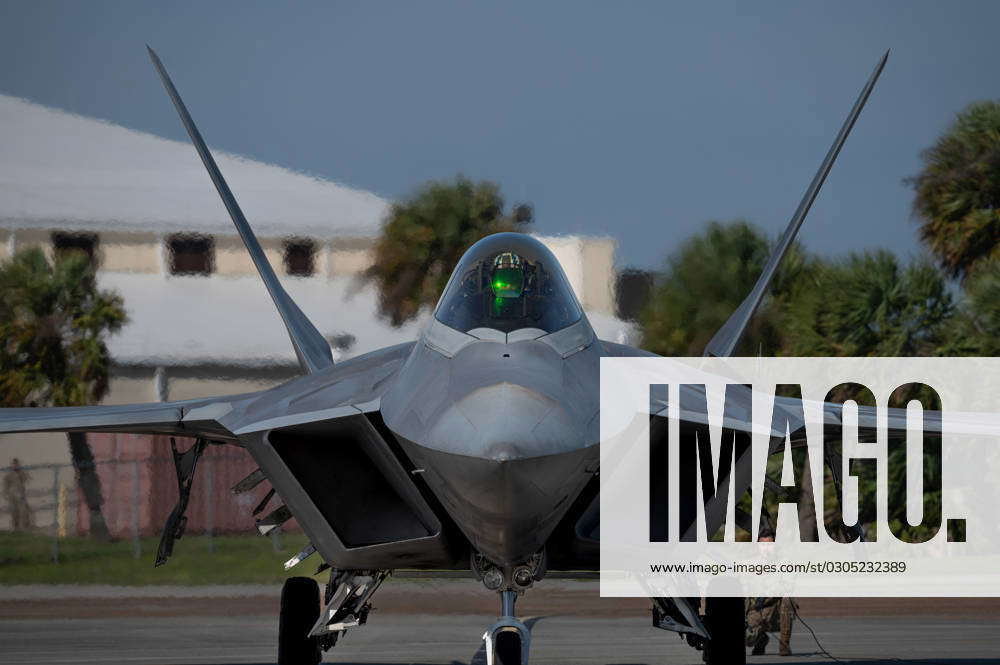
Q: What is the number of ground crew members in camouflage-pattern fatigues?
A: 1